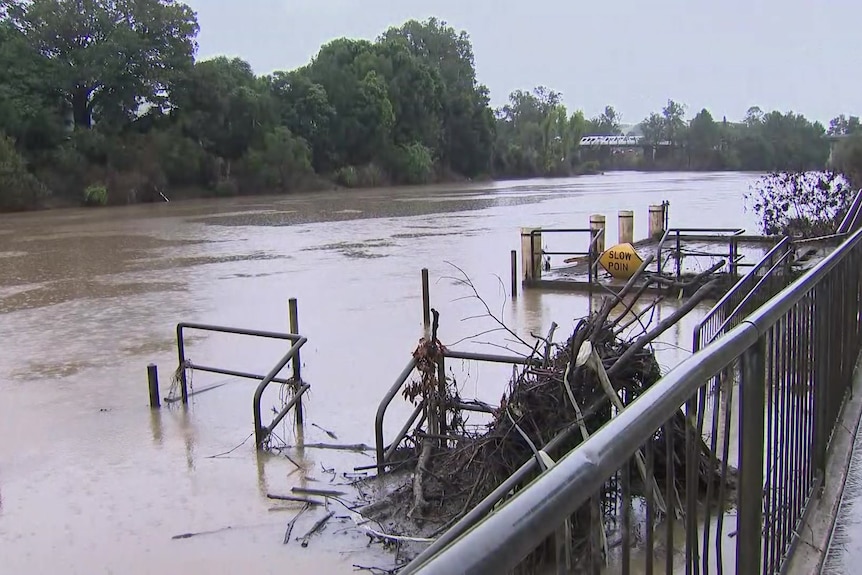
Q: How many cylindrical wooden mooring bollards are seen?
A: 4